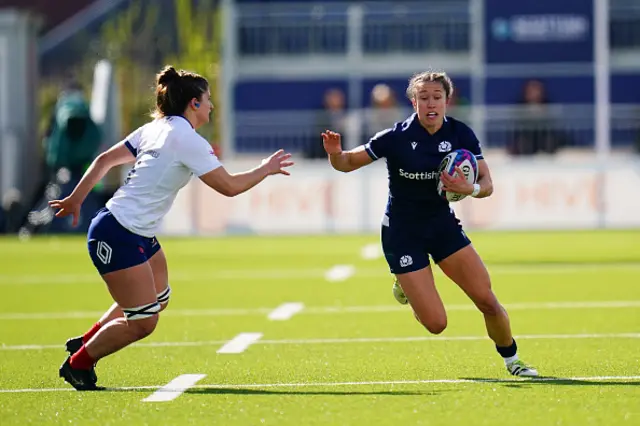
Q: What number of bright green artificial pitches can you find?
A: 1